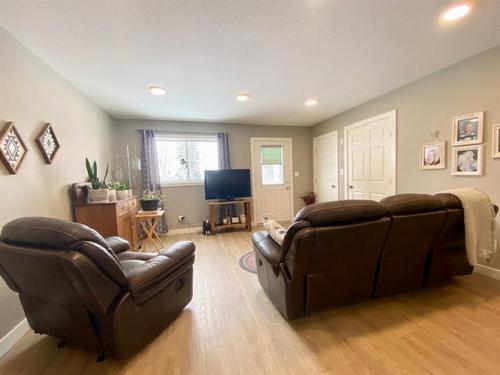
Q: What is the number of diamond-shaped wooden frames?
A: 2